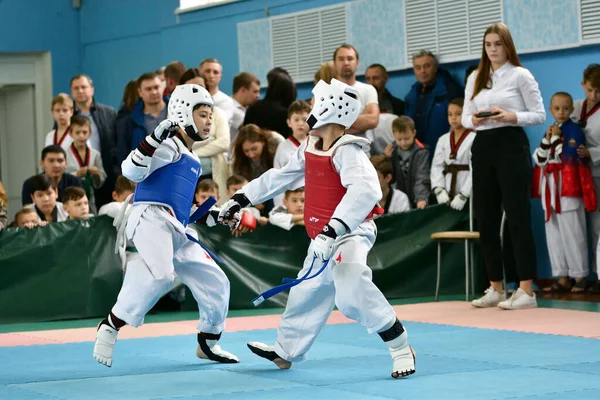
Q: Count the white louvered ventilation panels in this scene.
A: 3